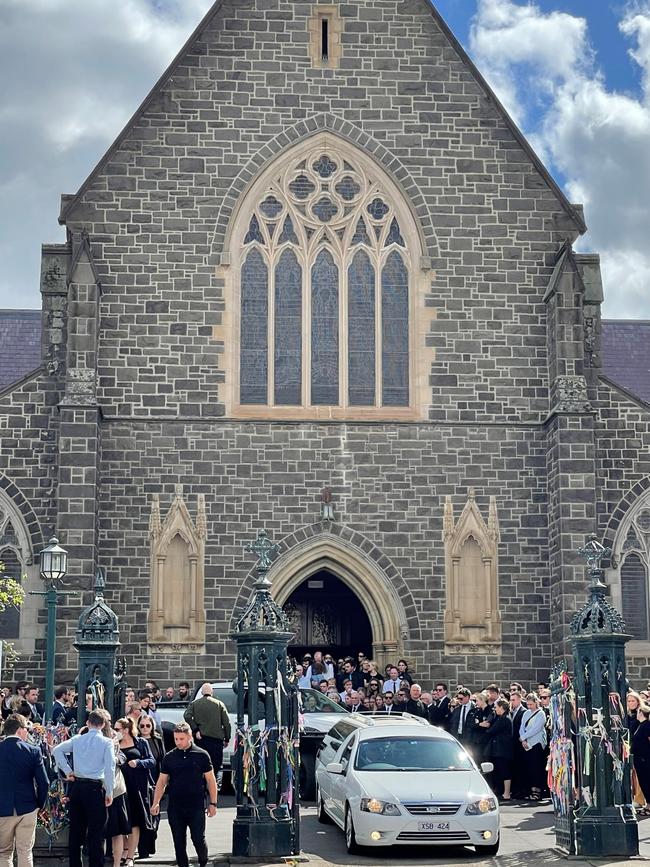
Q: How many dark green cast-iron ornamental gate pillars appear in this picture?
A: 3